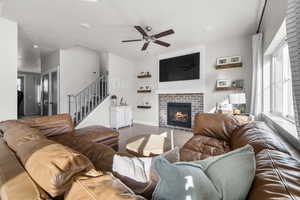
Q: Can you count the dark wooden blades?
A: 5